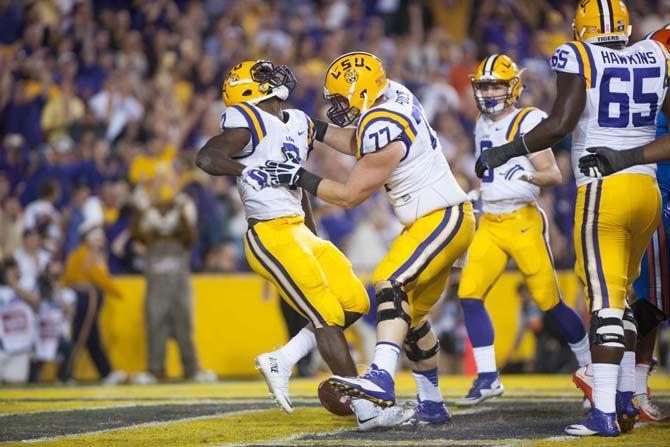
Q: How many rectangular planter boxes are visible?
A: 0